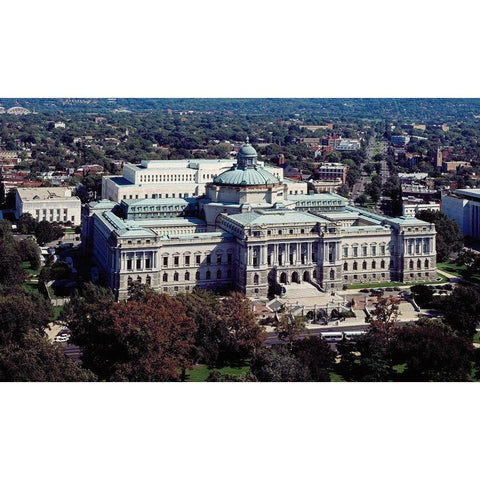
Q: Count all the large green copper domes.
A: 1